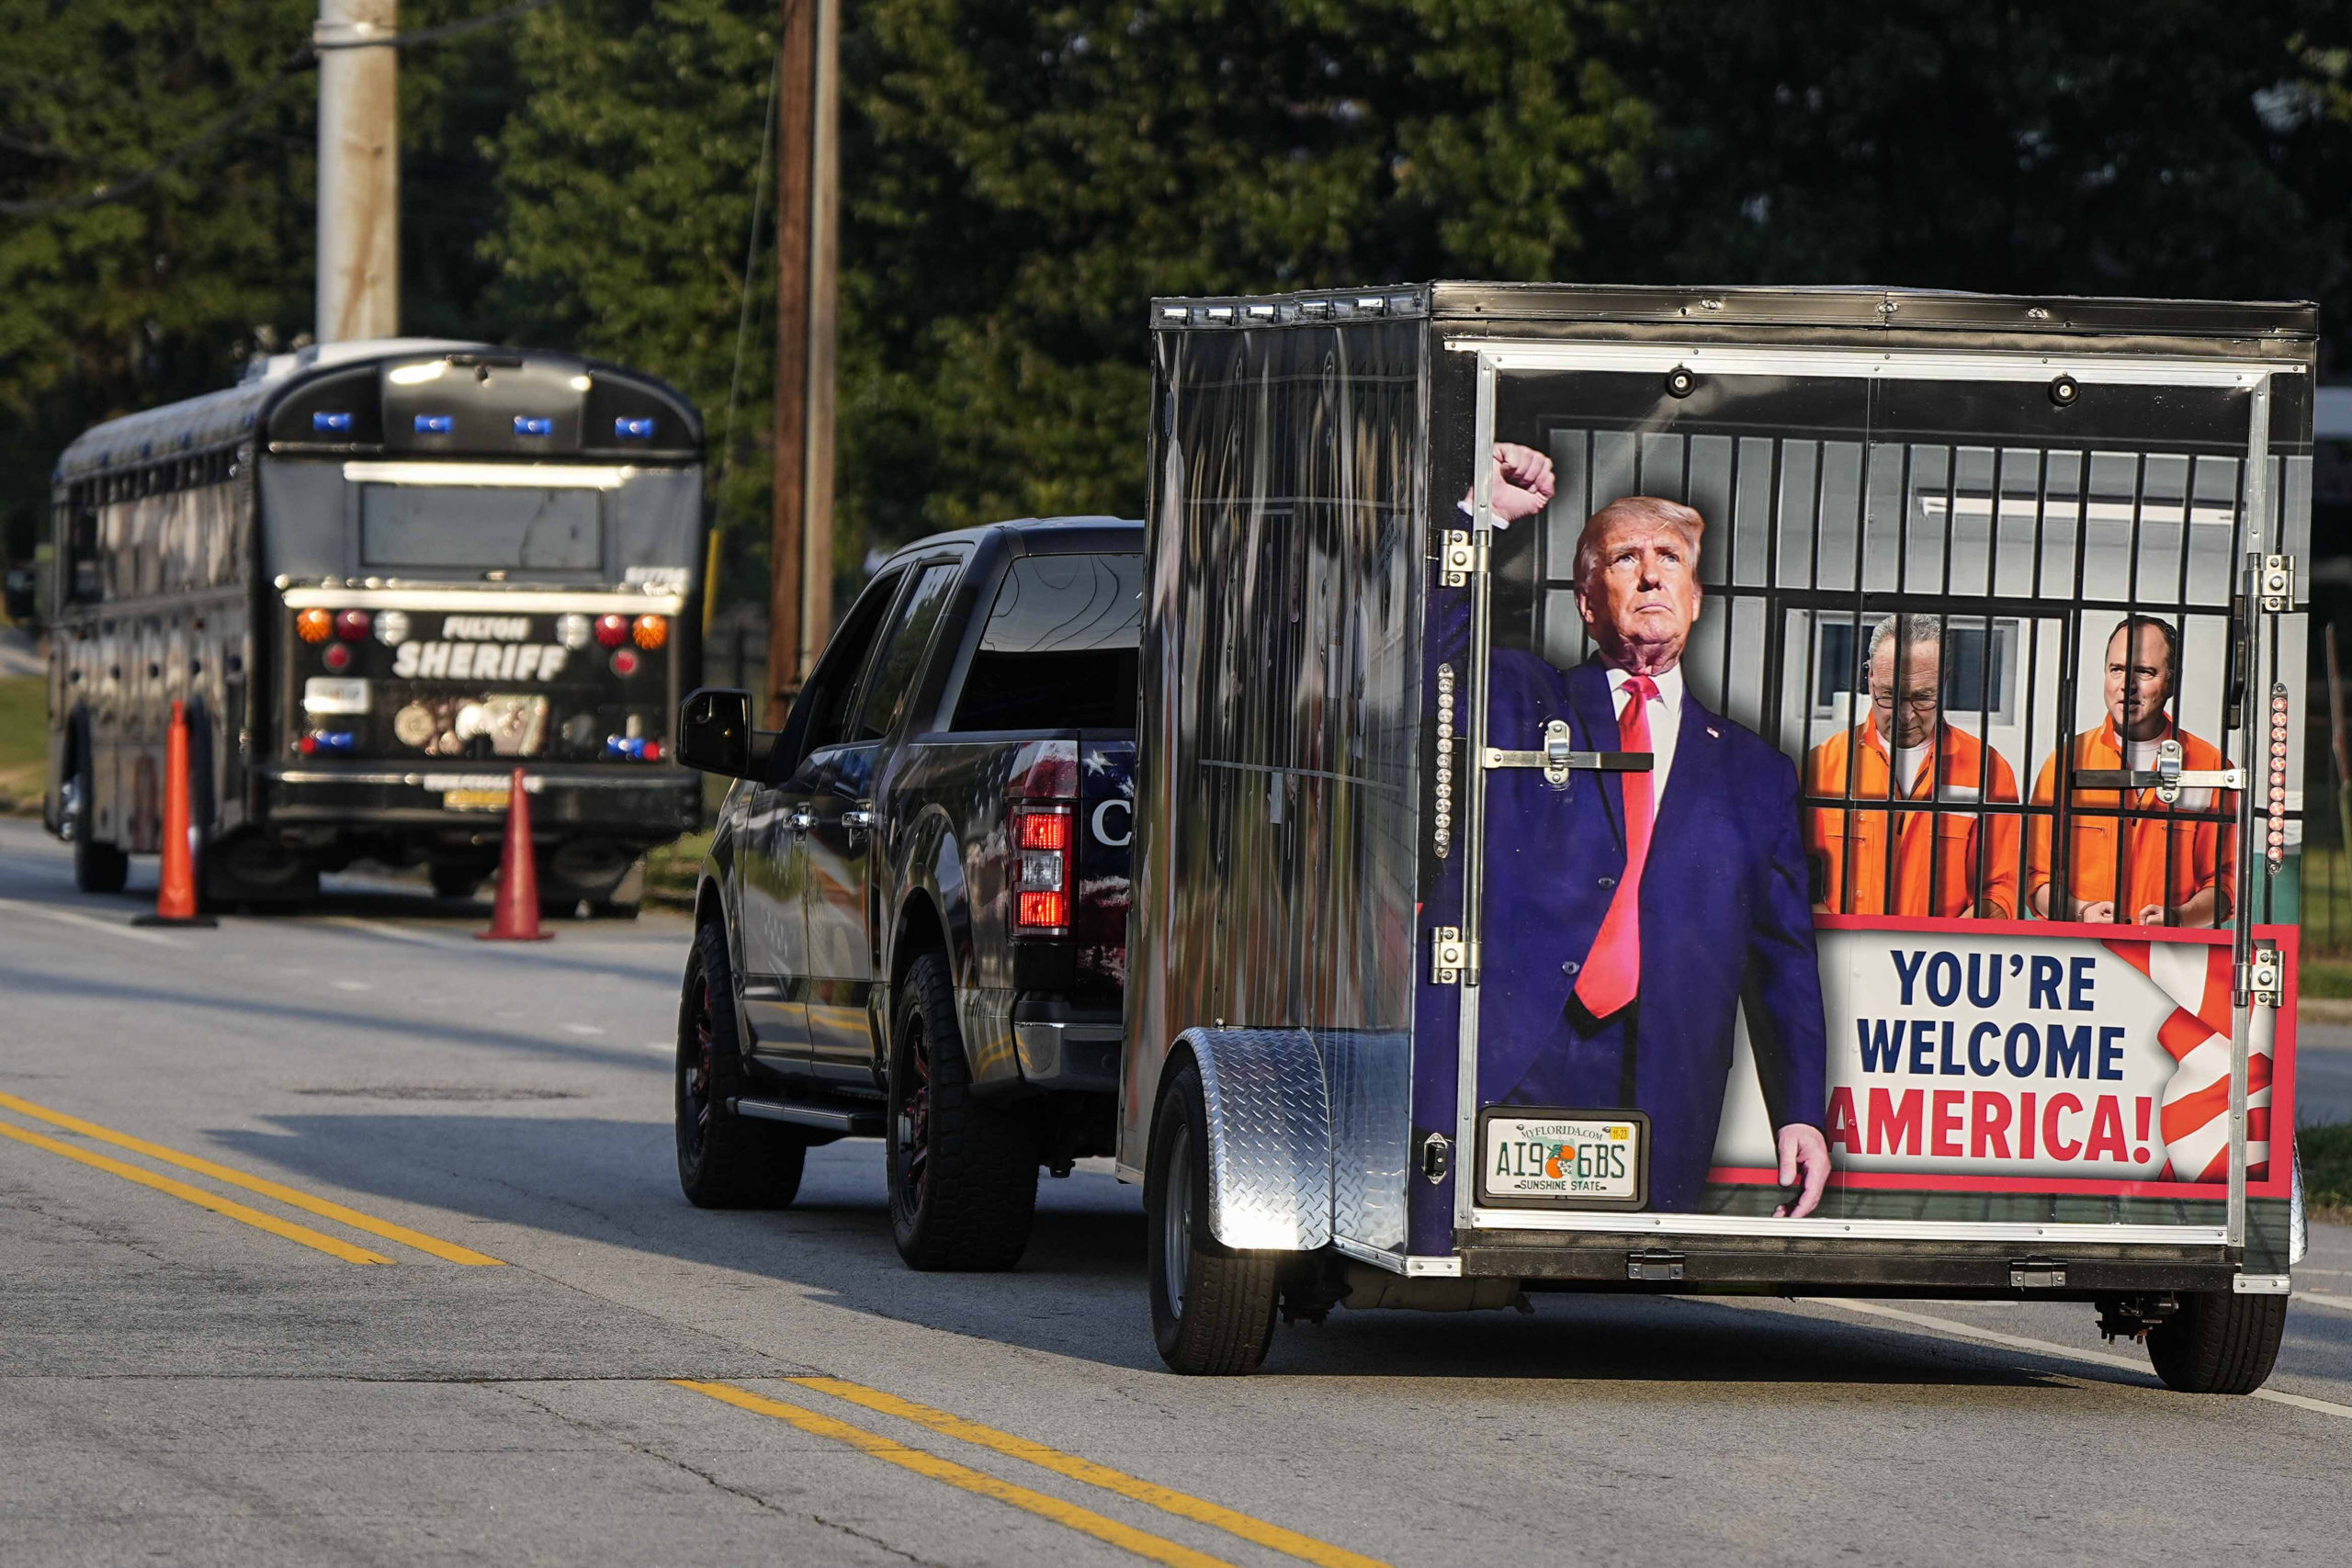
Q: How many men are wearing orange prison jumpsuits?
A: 2